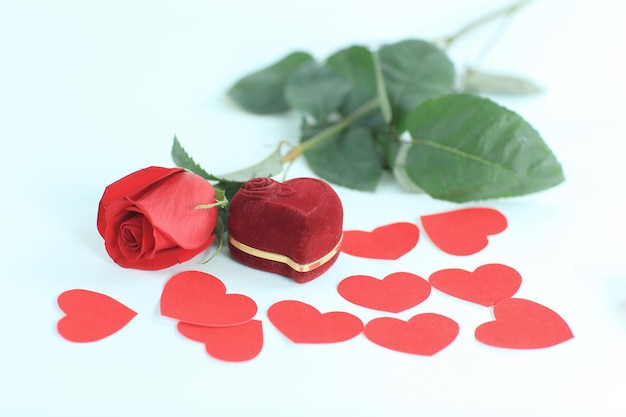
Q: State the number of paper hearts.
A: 10